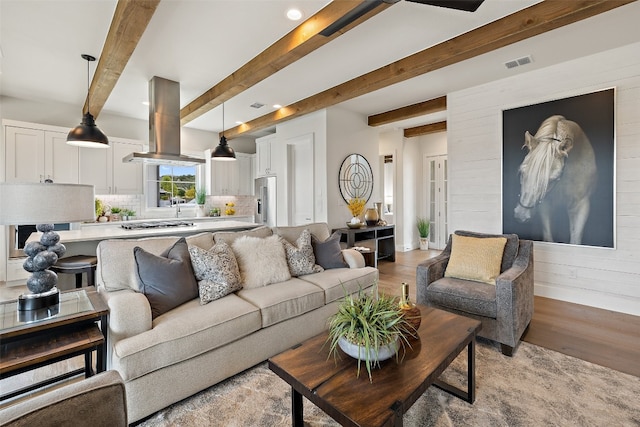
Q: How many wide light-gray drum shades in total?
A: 1